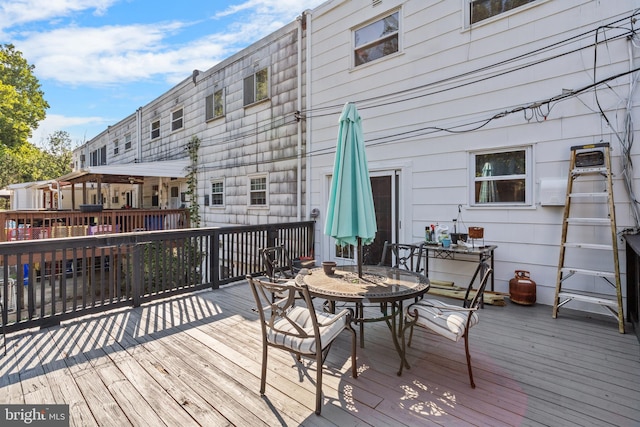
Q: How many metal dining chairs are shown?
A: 4